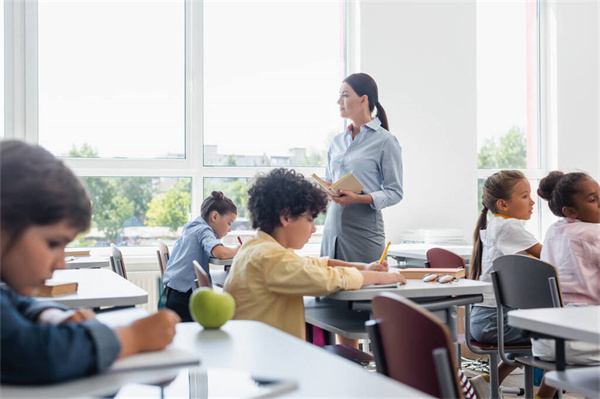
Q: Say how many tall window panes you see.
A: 3